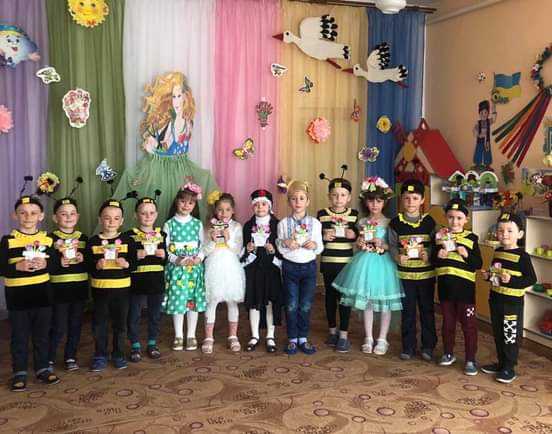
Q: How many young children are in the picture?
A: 13